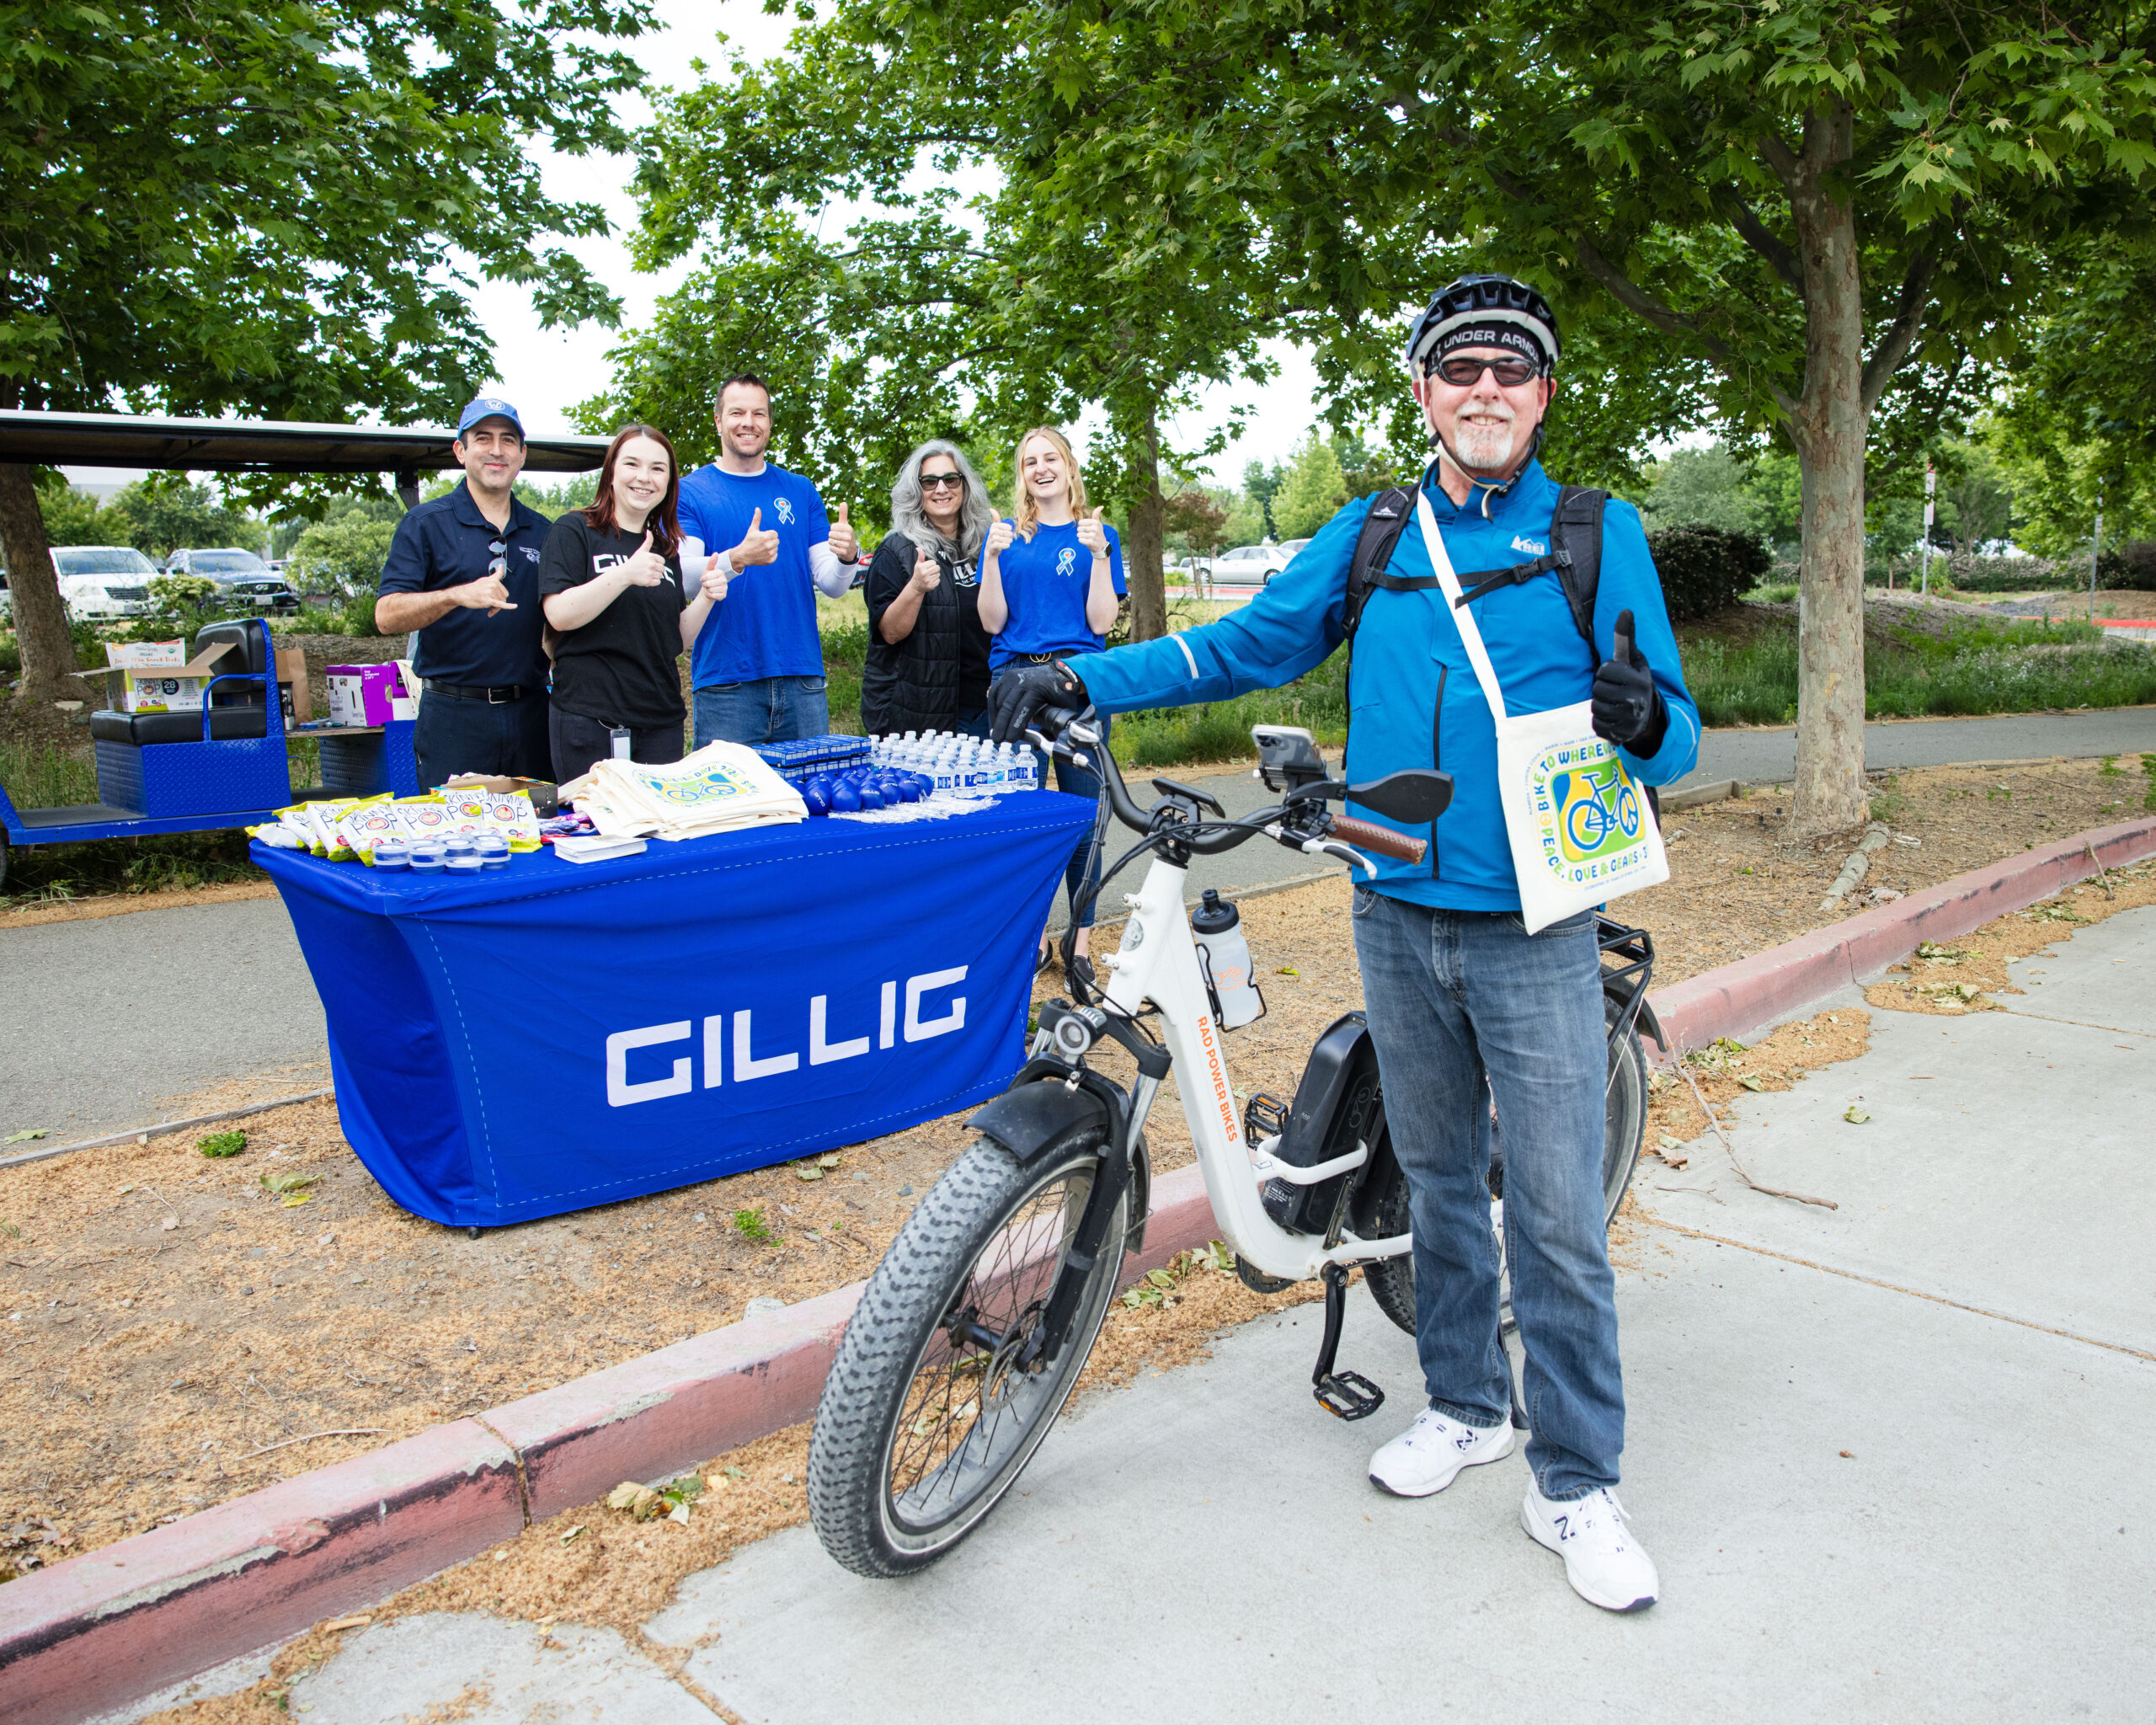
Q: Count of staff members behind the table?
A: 5